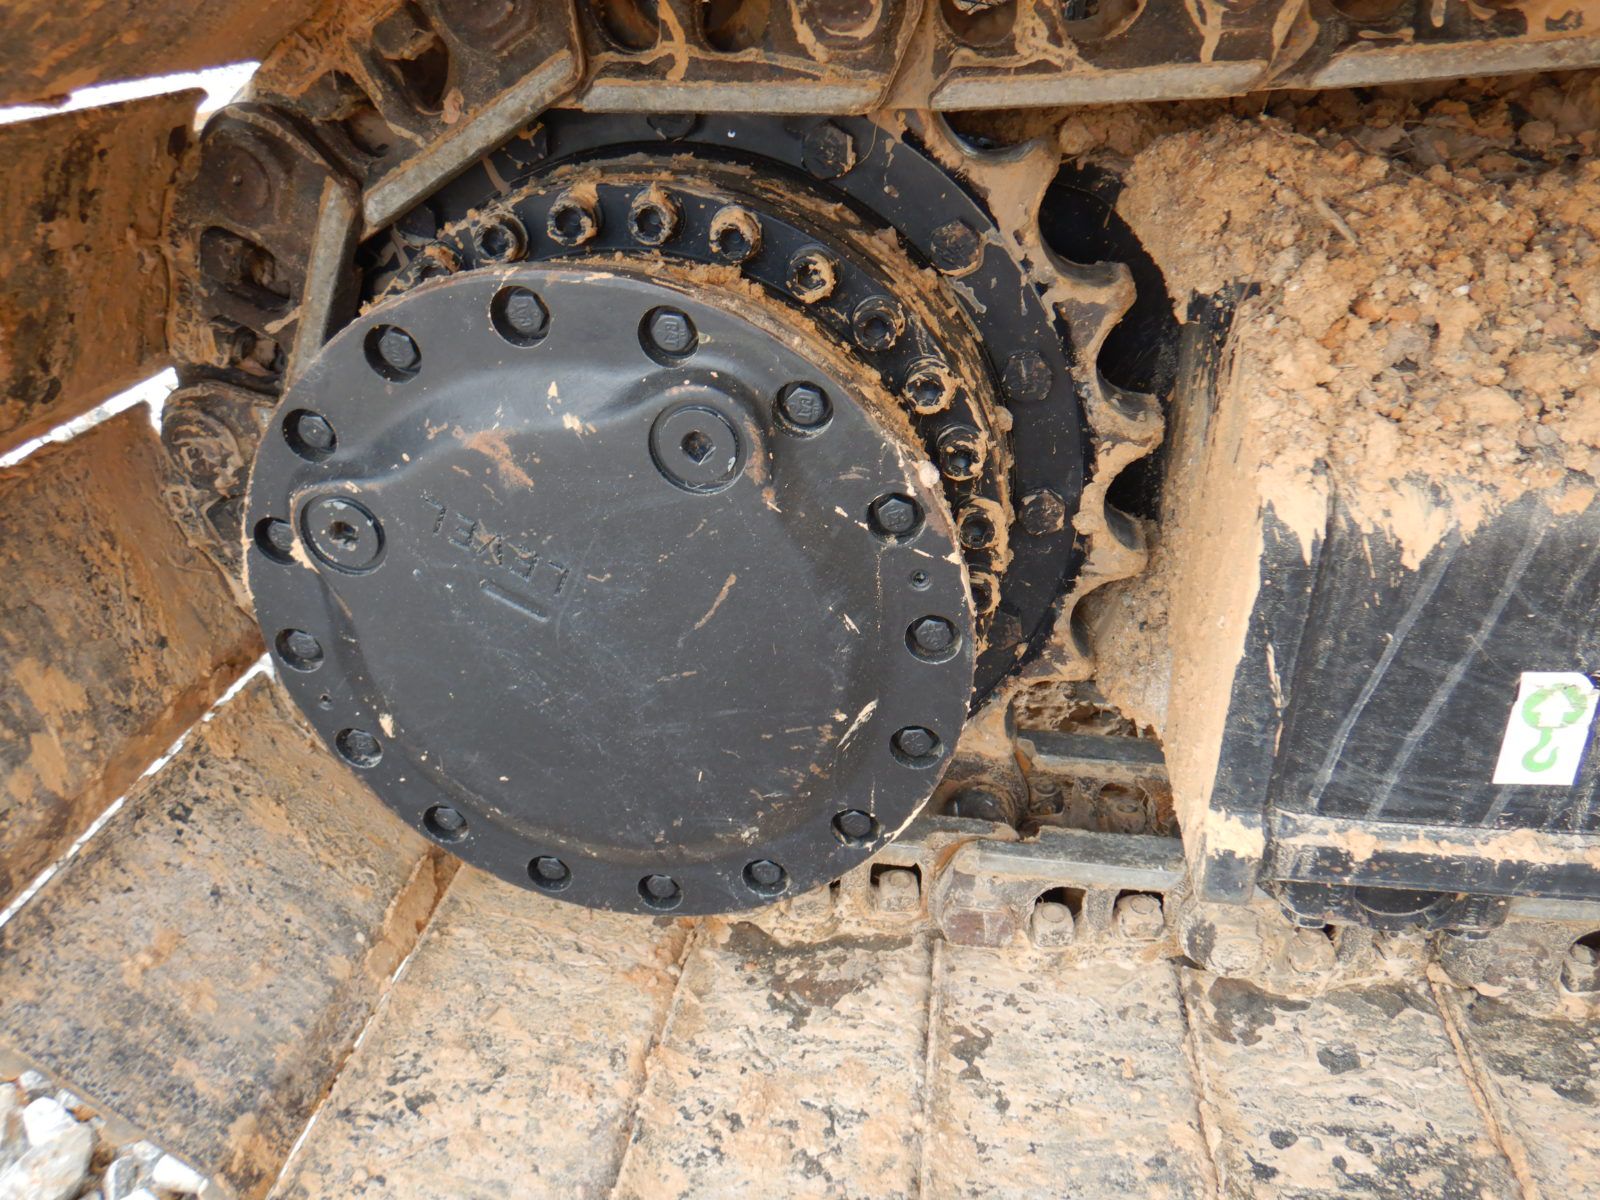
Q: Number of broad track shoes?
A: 9